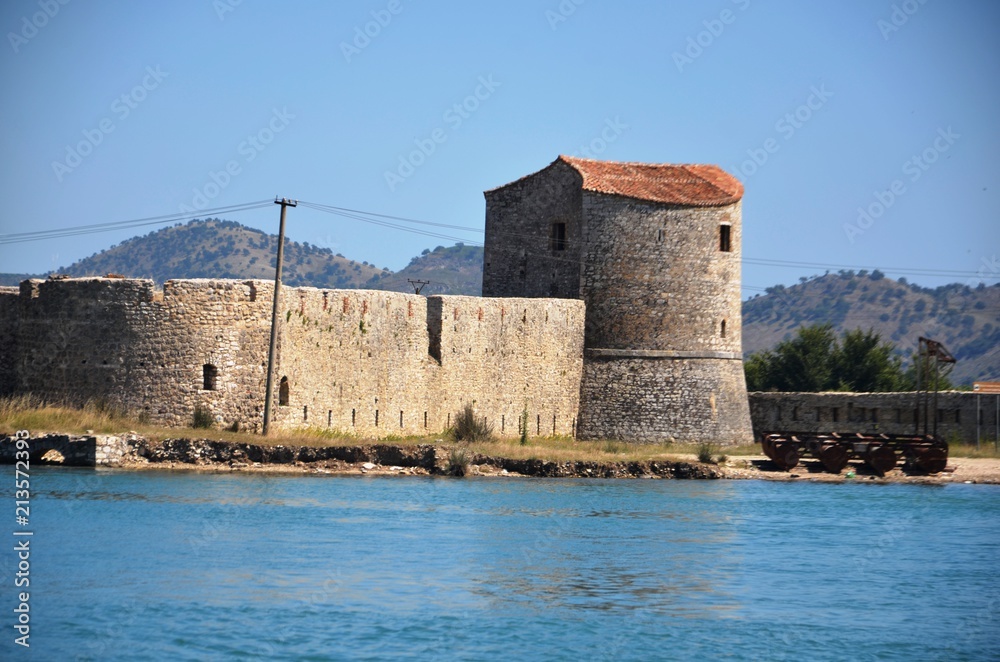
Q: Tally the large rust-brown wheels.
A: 4